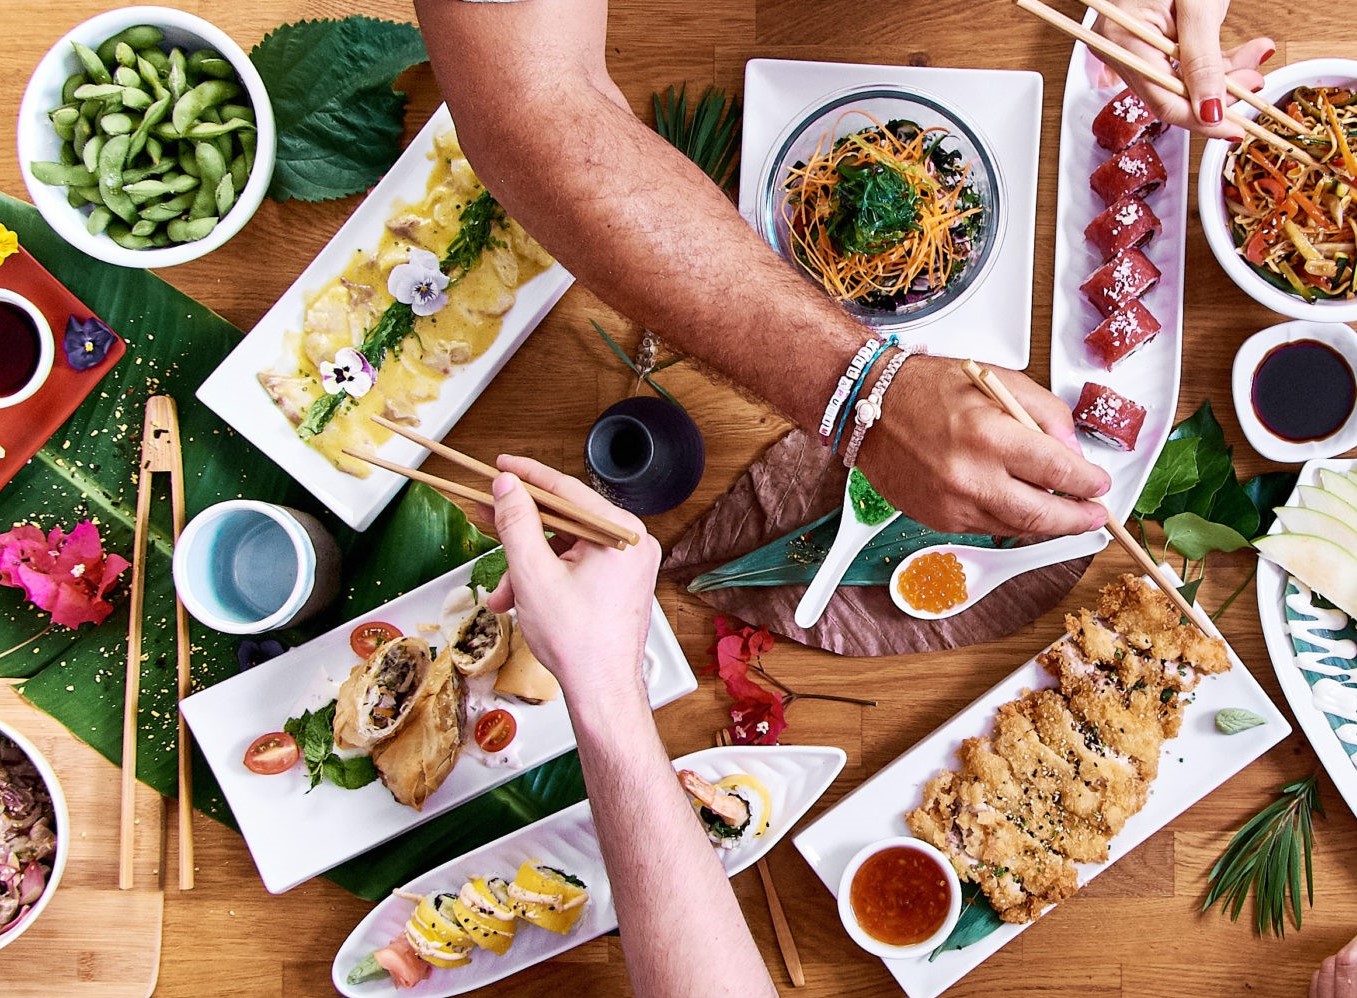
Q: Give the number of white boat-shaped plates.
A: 2